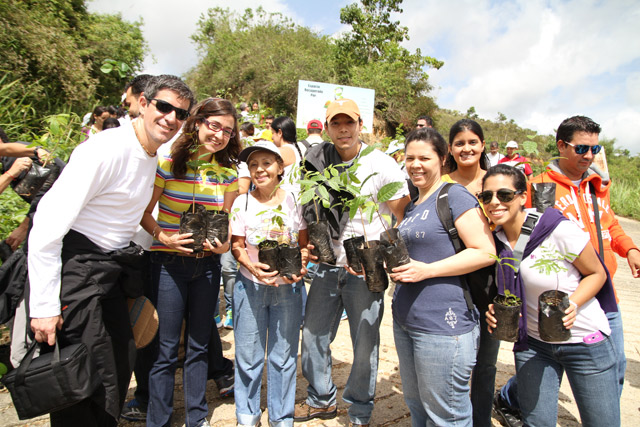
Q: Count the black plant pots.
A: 12